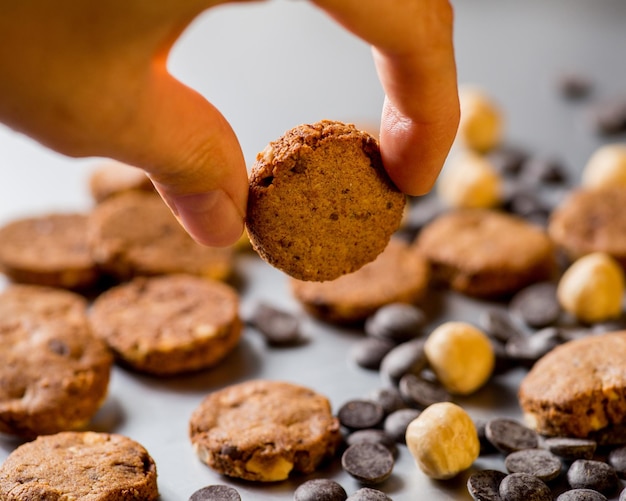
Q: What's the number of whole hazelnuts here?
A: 6